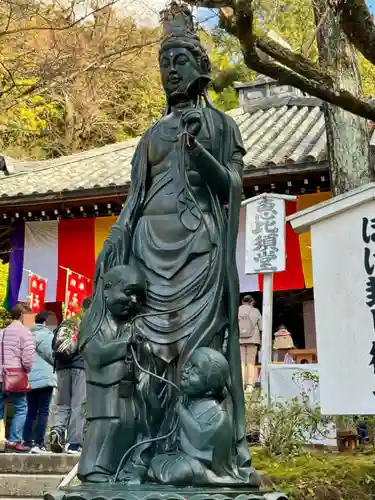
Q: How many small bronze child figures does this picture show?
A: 2